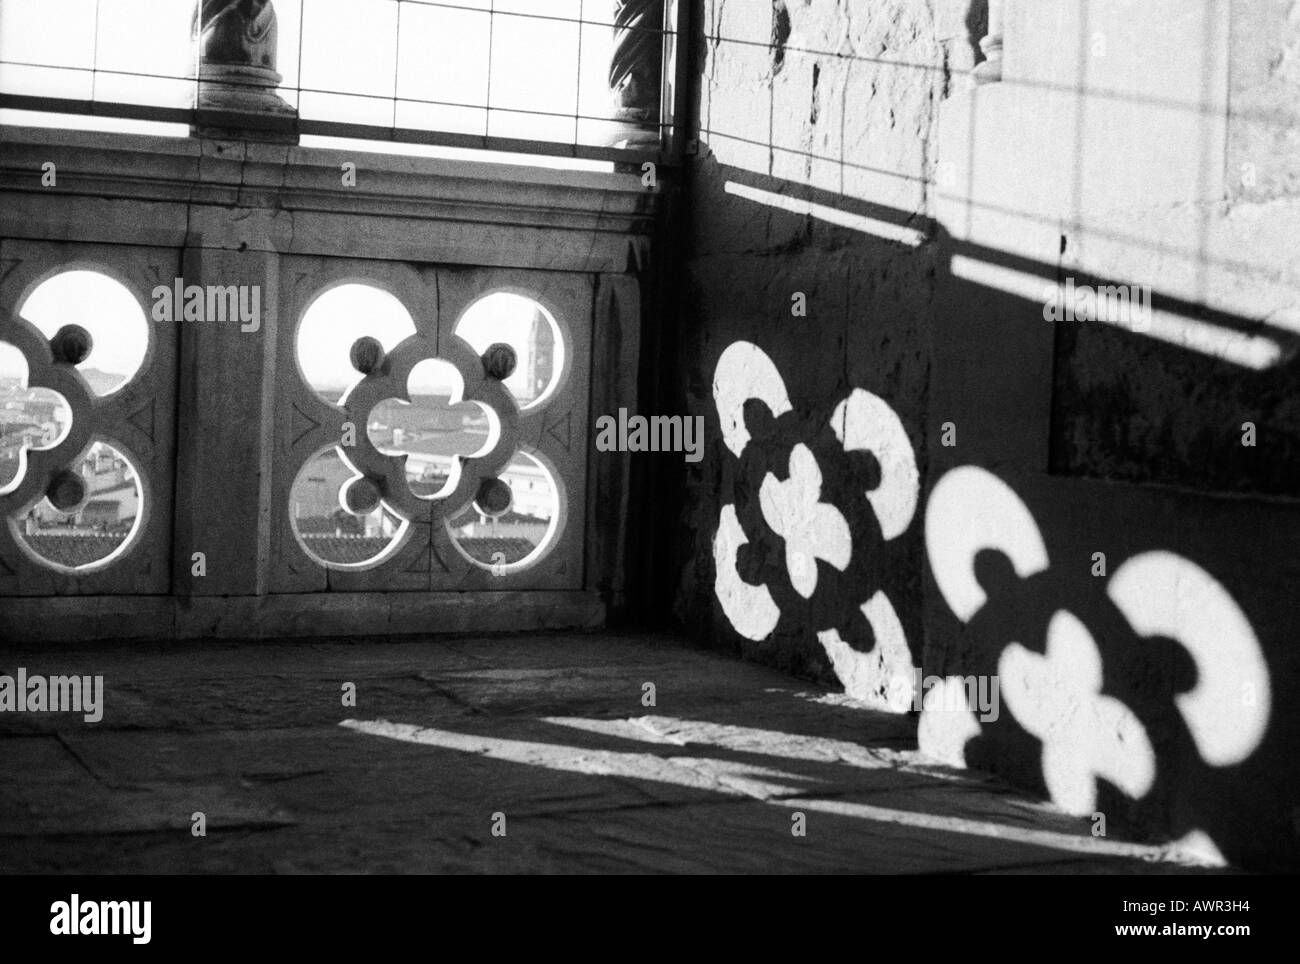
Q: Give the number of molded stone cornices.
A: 1